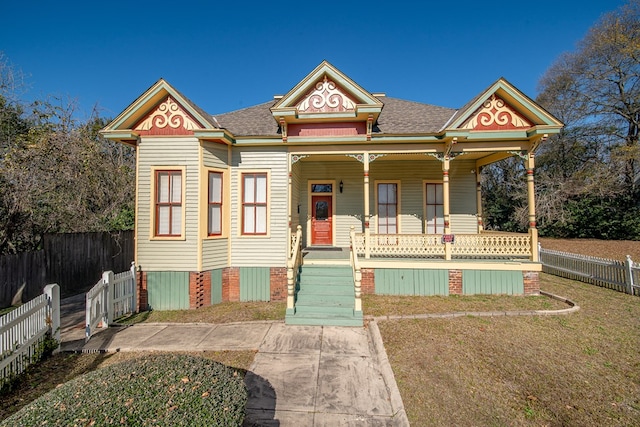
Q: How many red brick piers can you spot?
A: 7